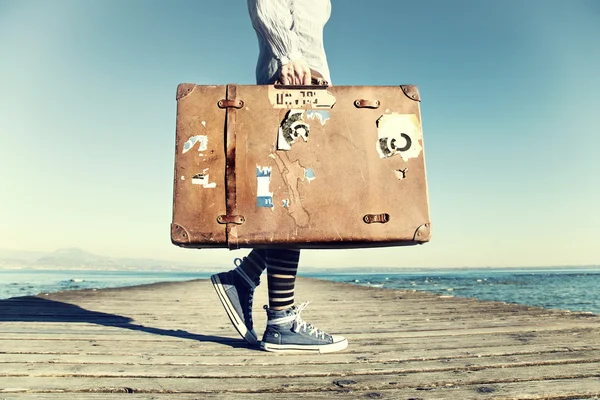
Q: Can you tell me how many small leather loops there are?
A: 4